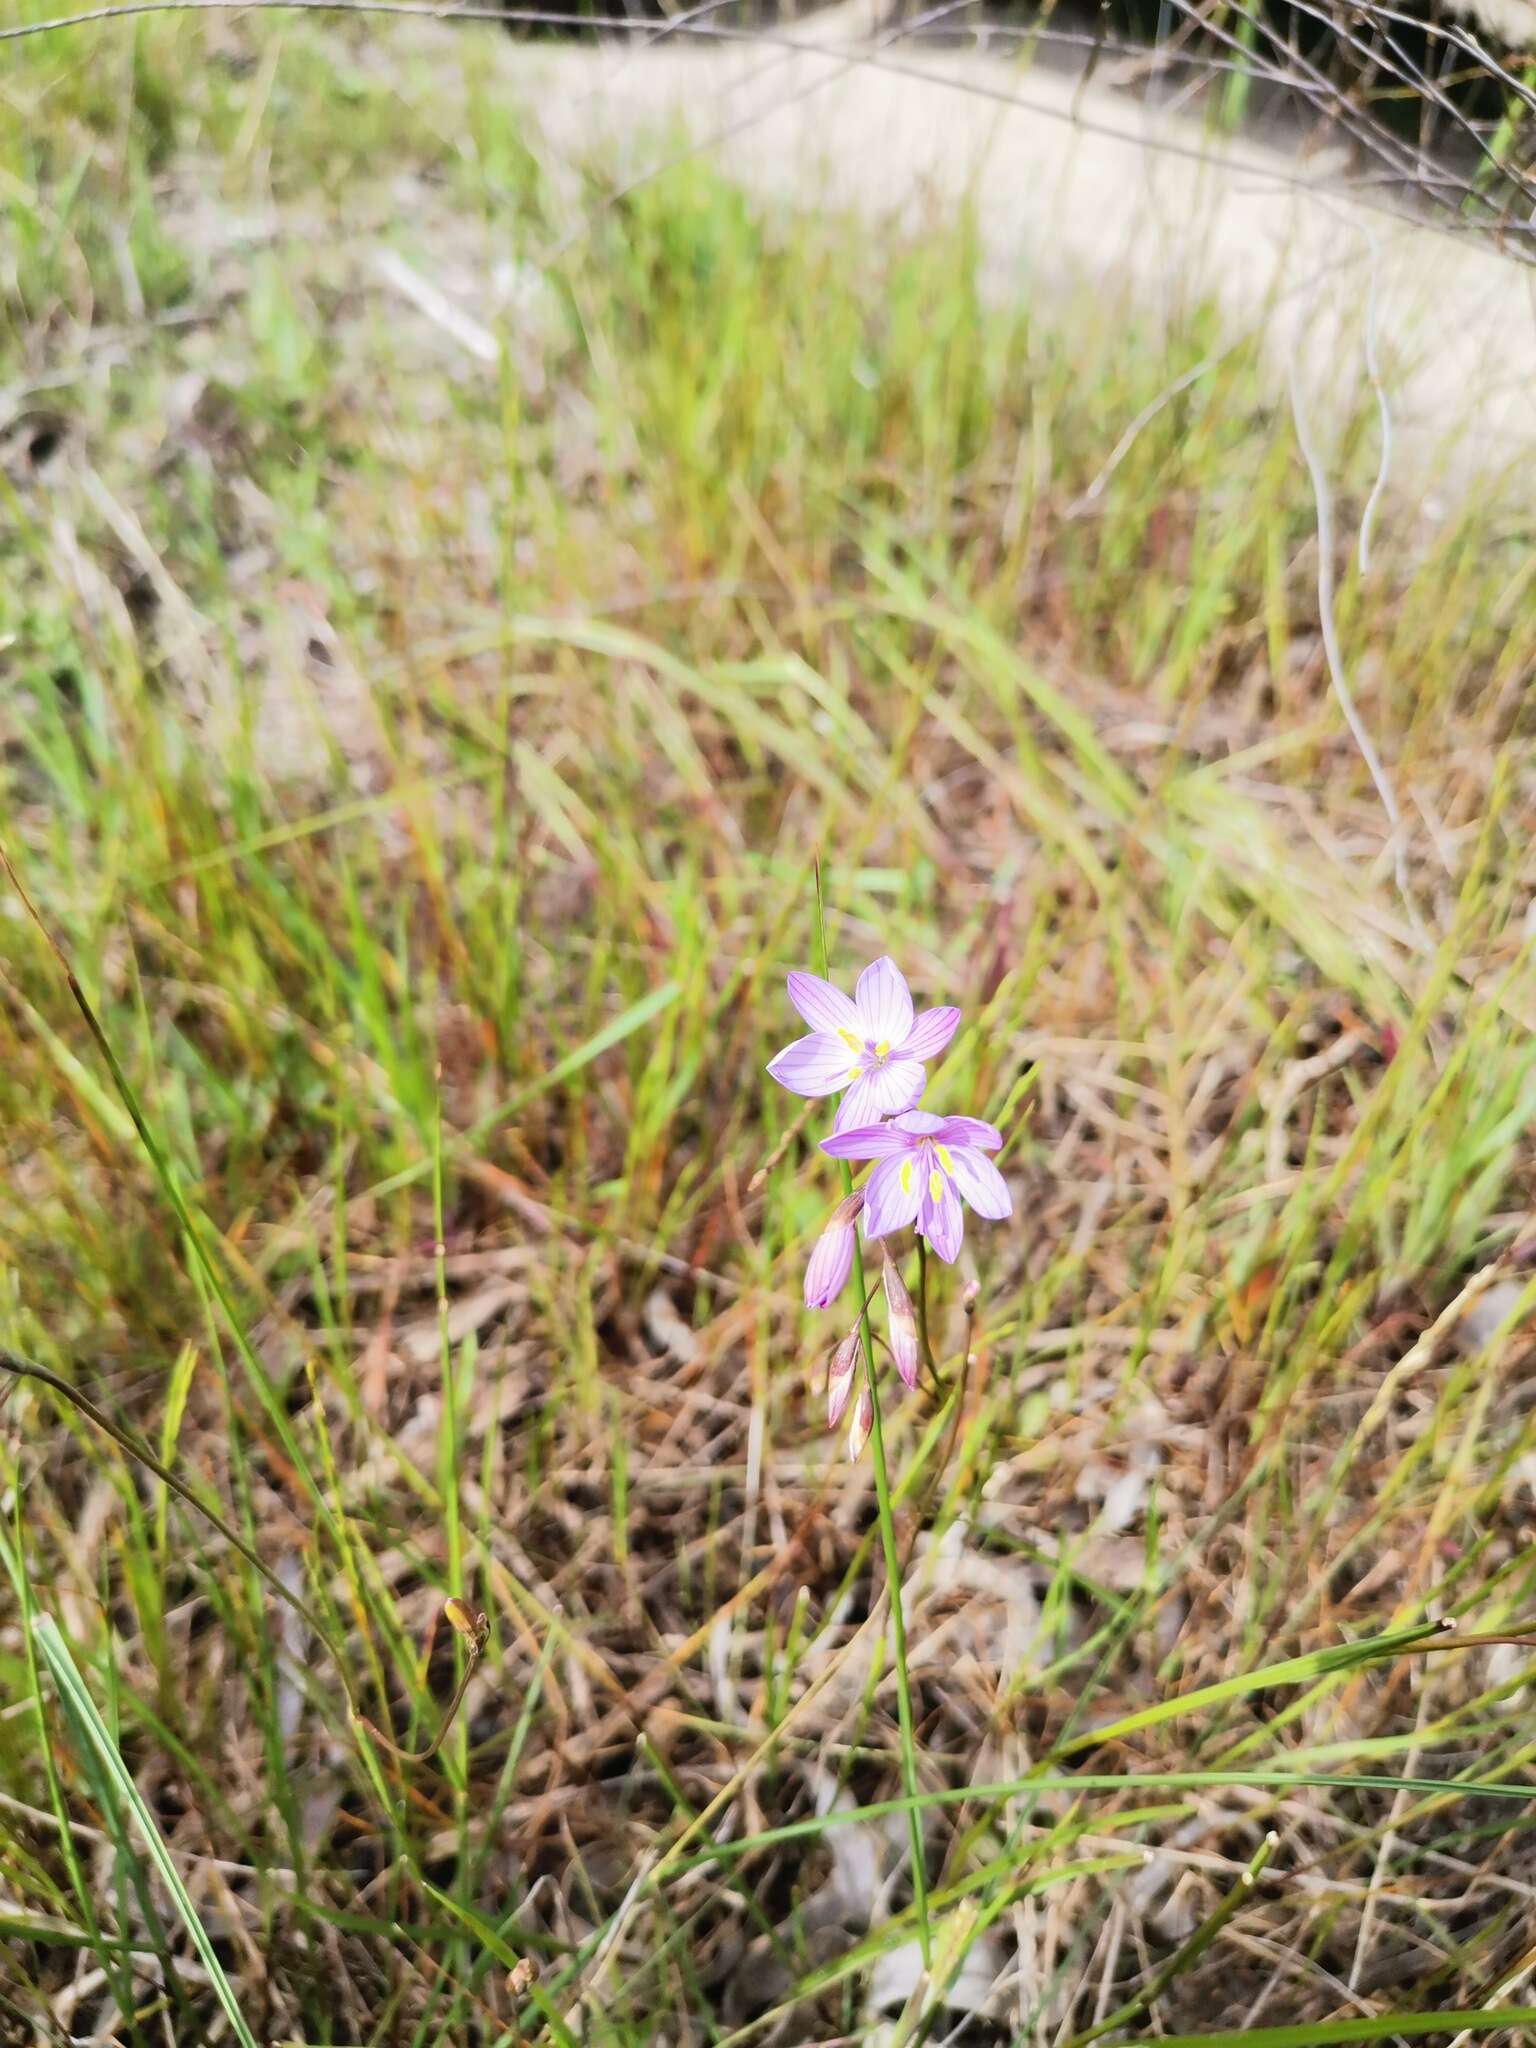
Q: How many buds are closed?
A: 4